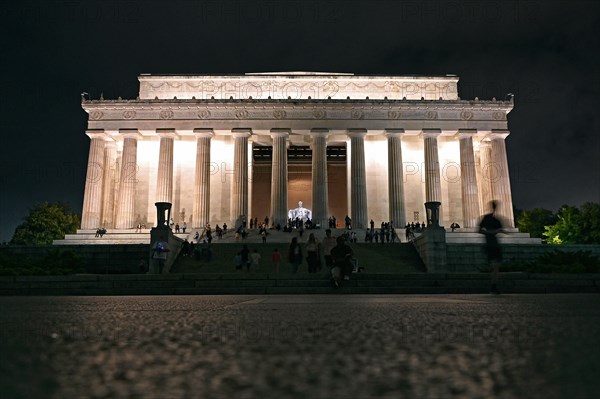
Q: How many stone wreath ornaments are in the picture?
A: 12